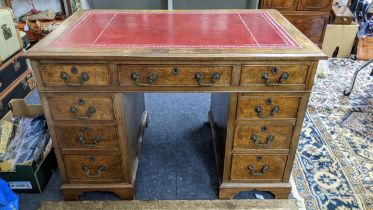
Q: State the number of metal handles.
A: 10